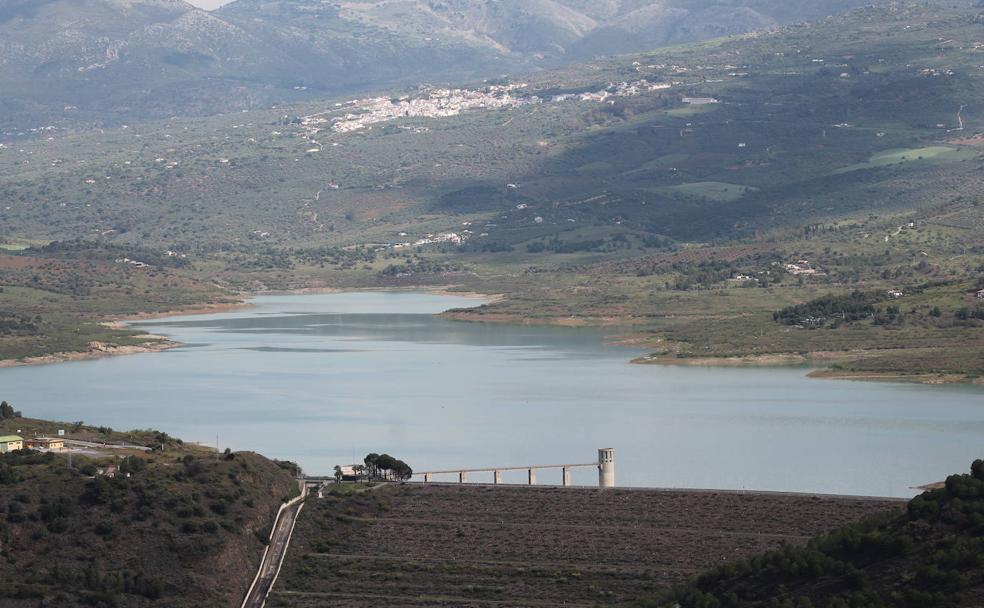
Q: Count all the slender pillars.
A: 5